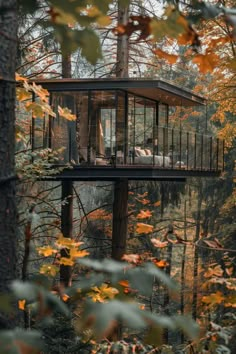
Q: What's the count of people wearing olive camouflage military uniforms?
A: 0